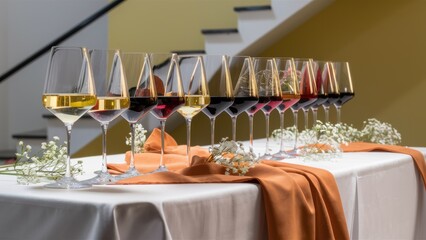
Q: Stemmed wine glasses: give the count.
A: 15